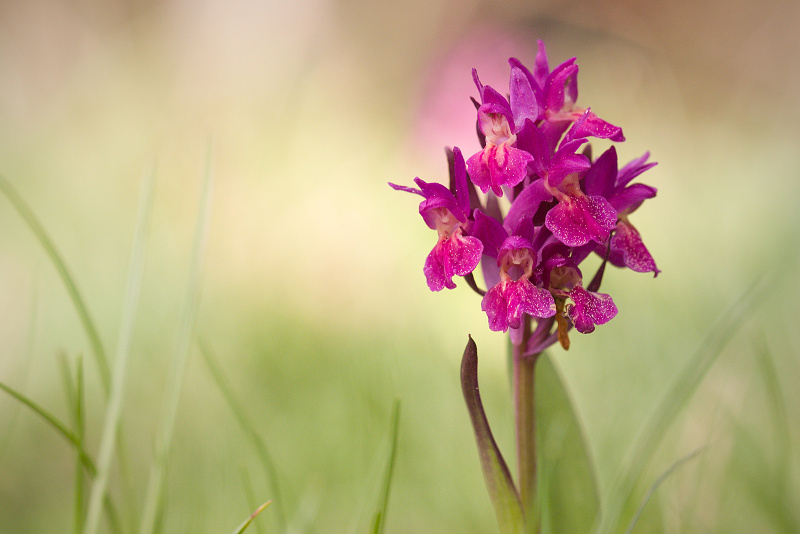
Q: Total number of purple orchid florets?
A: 7